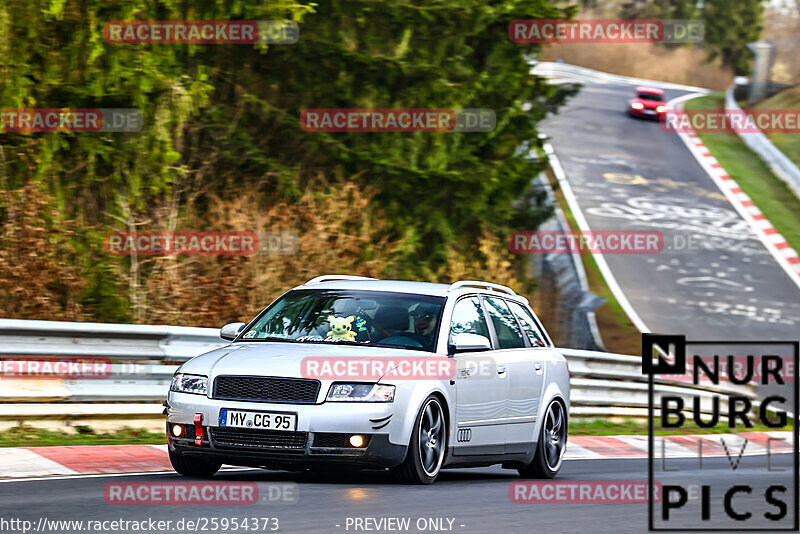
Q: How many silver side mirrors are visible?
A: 2